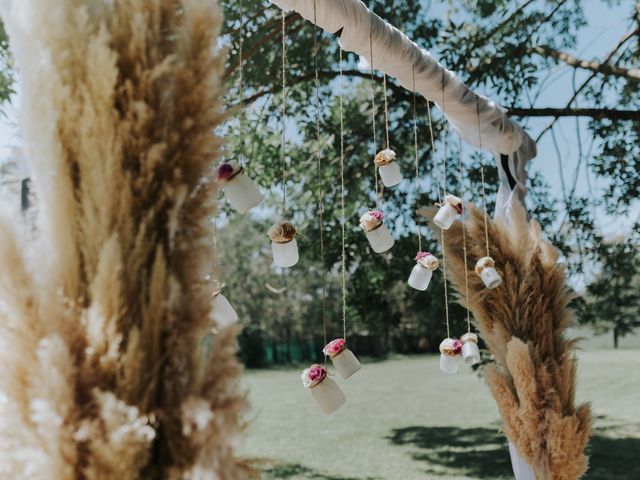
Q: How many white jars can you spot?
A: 12